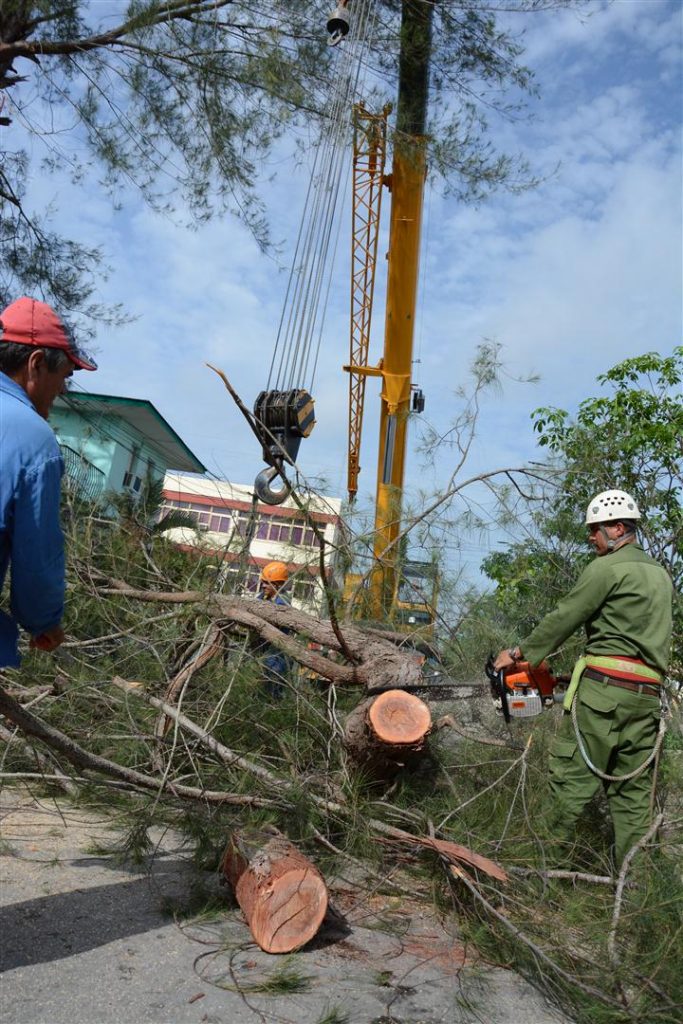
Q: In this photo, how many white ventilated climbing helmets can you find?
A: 1